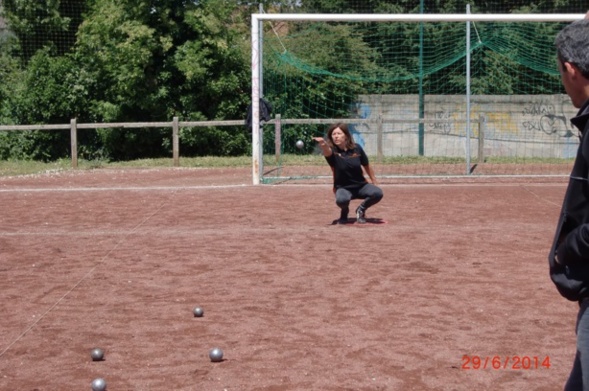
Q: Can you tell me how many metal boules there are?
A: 5